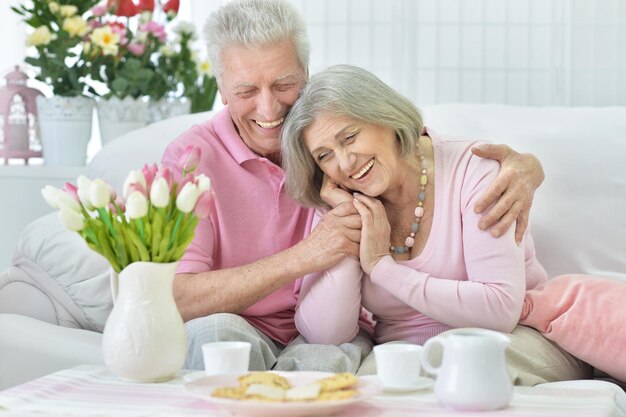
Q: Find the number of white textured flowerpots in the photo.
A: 3